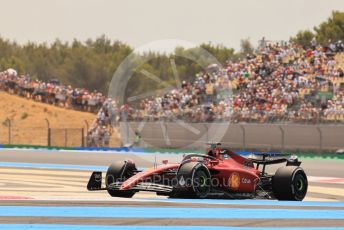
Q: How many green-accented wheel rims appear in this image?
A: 2